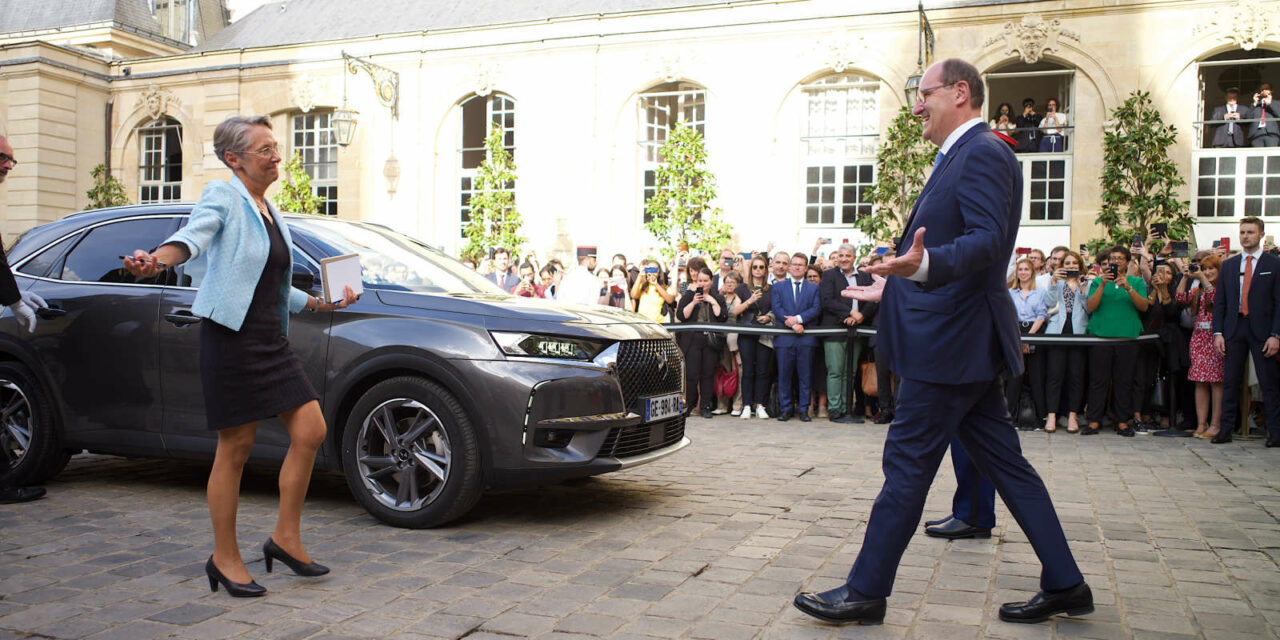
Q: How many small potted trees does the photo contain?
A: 6